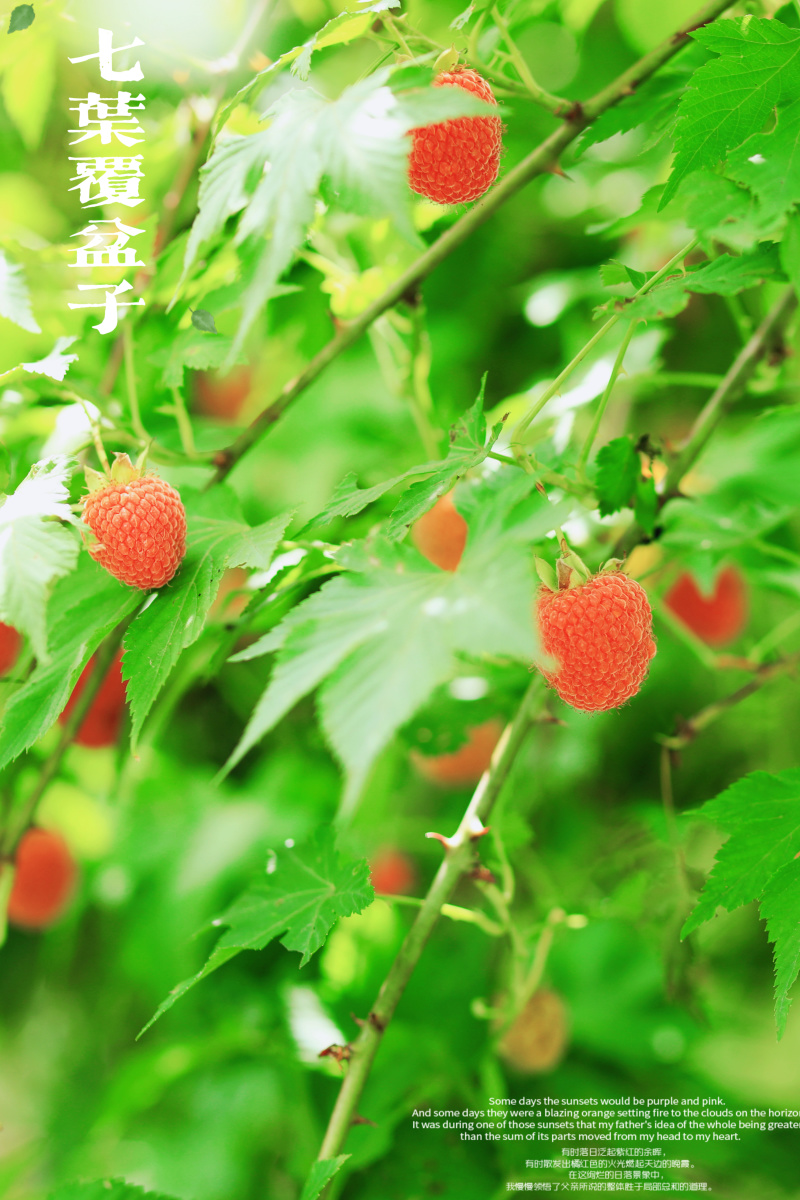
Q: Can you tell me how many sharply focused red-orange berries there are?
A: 3